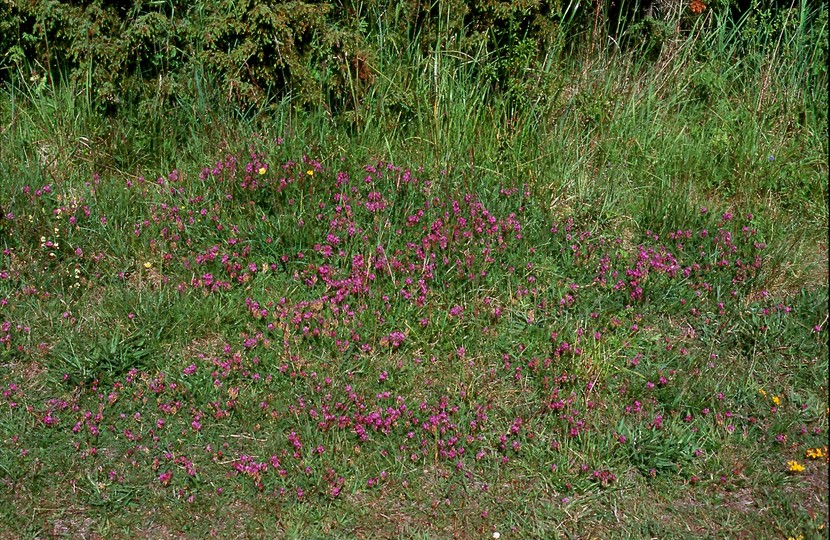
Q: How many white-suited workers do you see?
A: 0